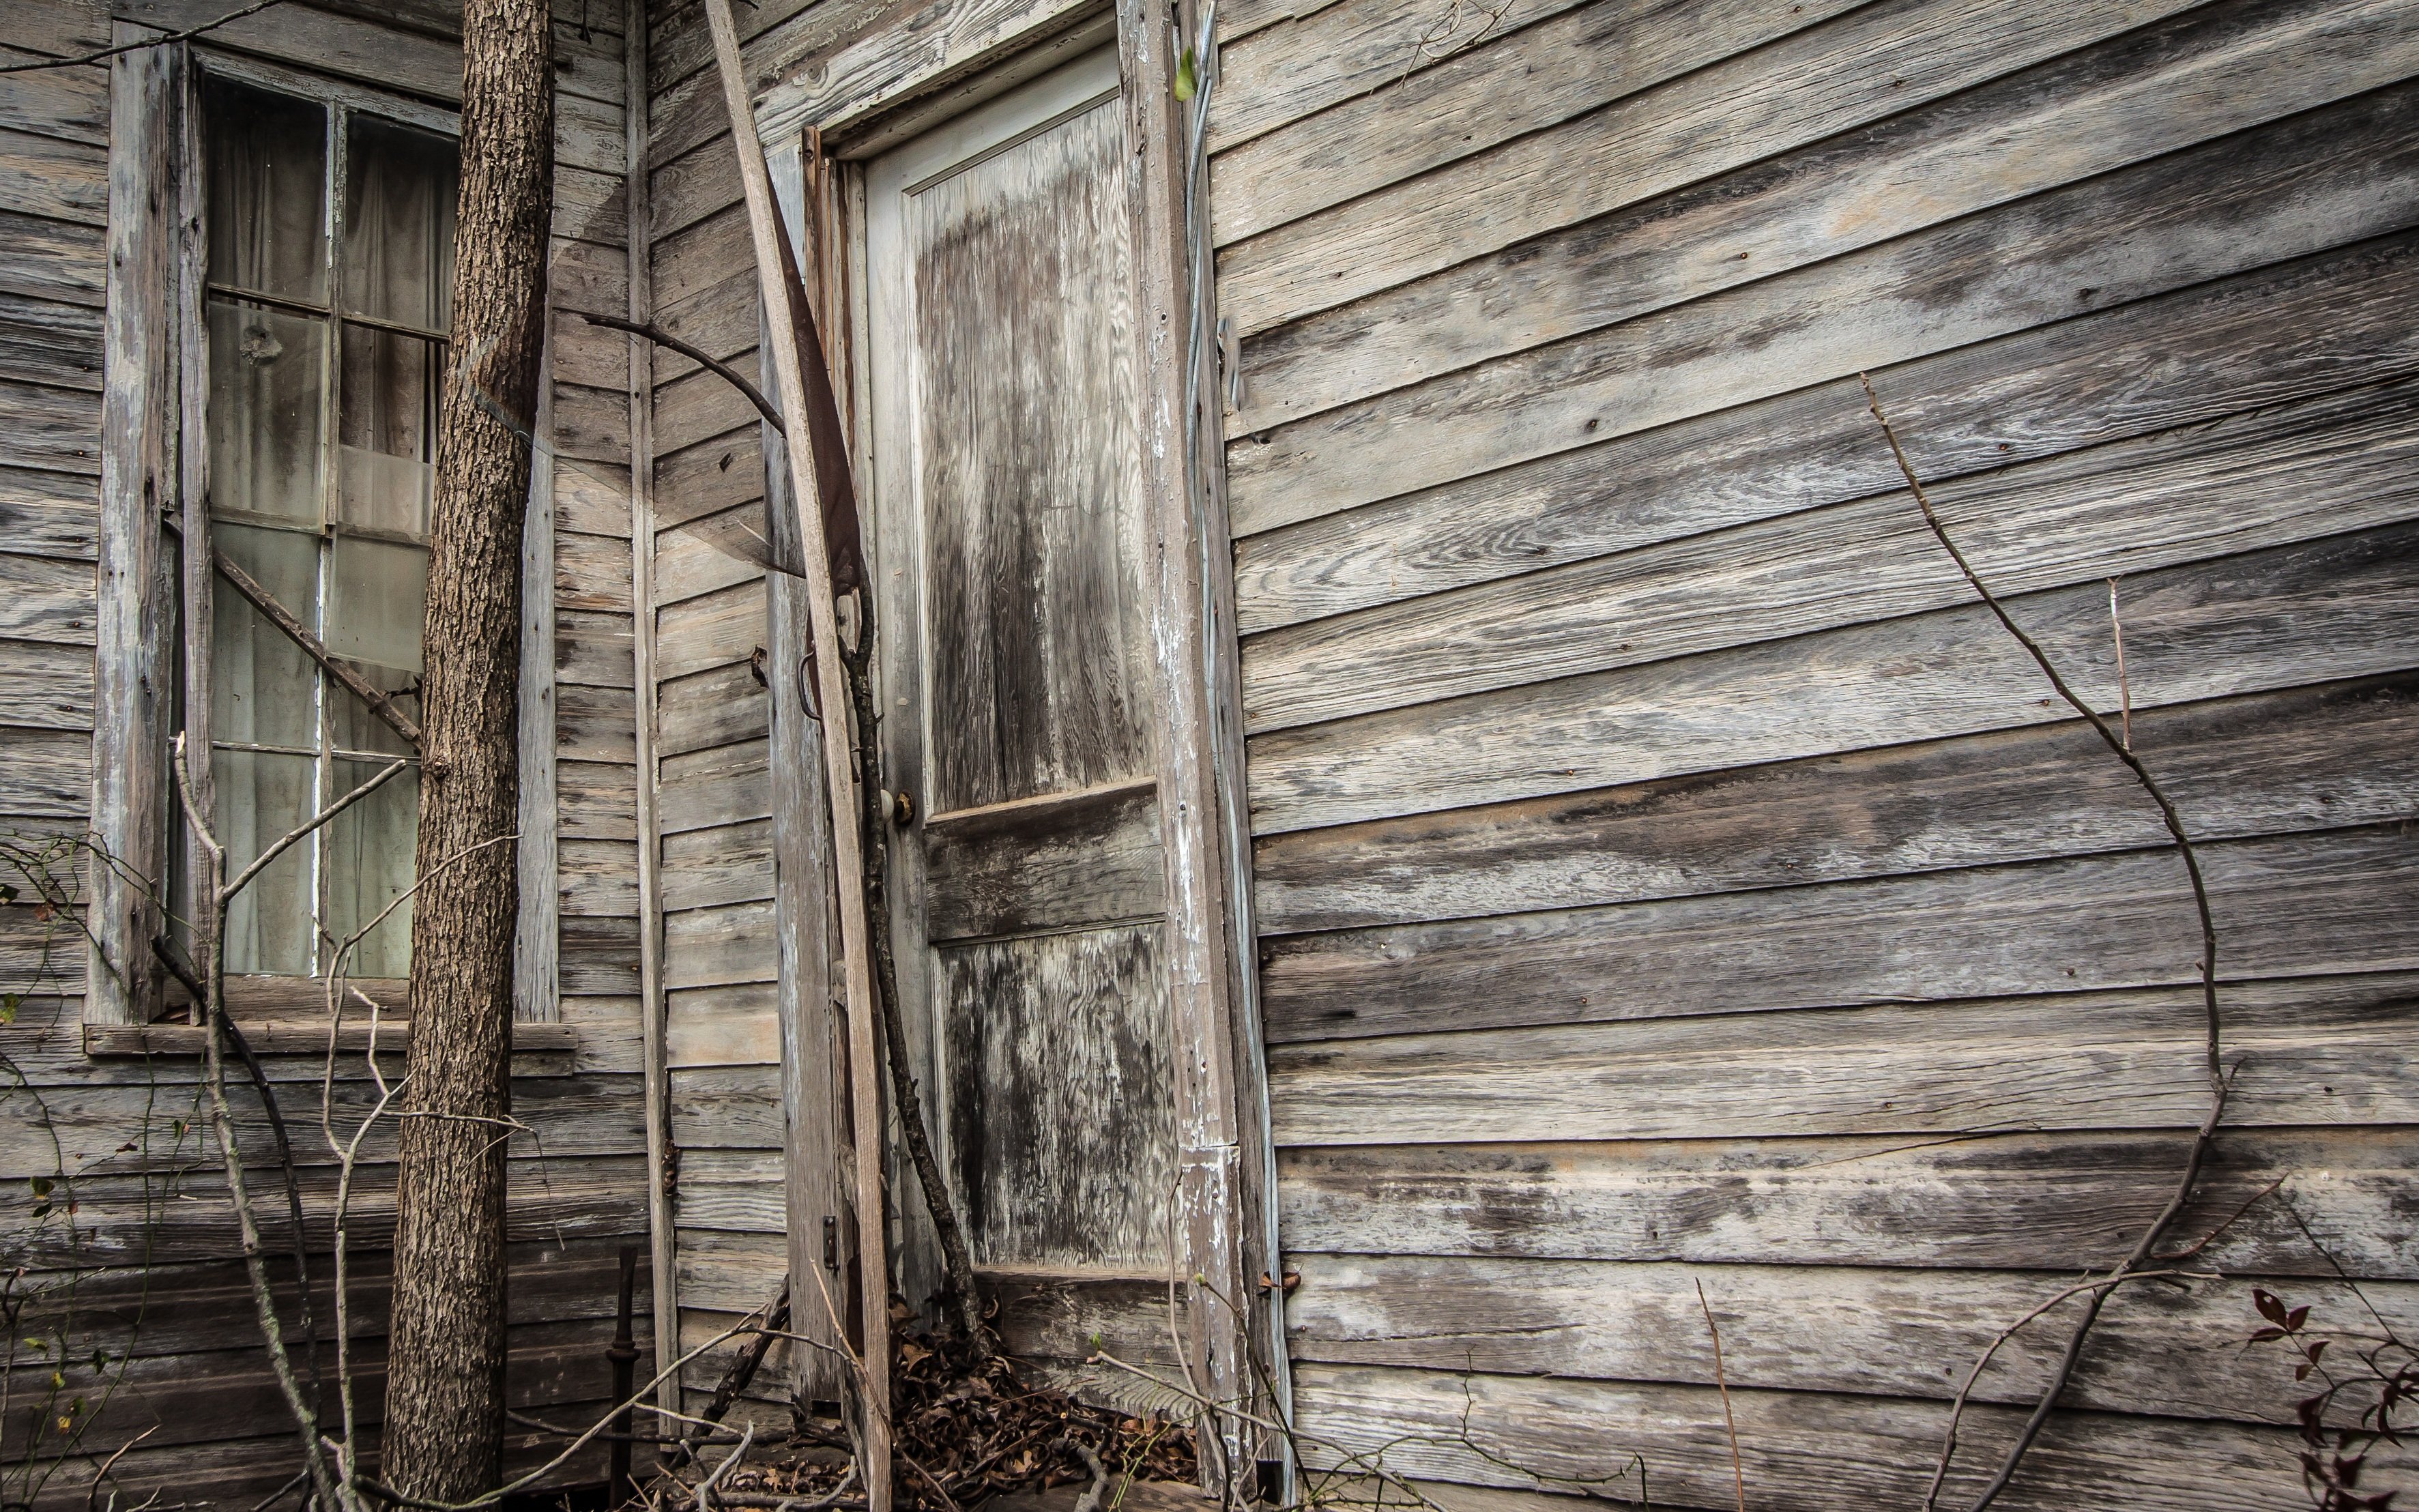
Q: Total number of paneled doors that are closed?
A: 1